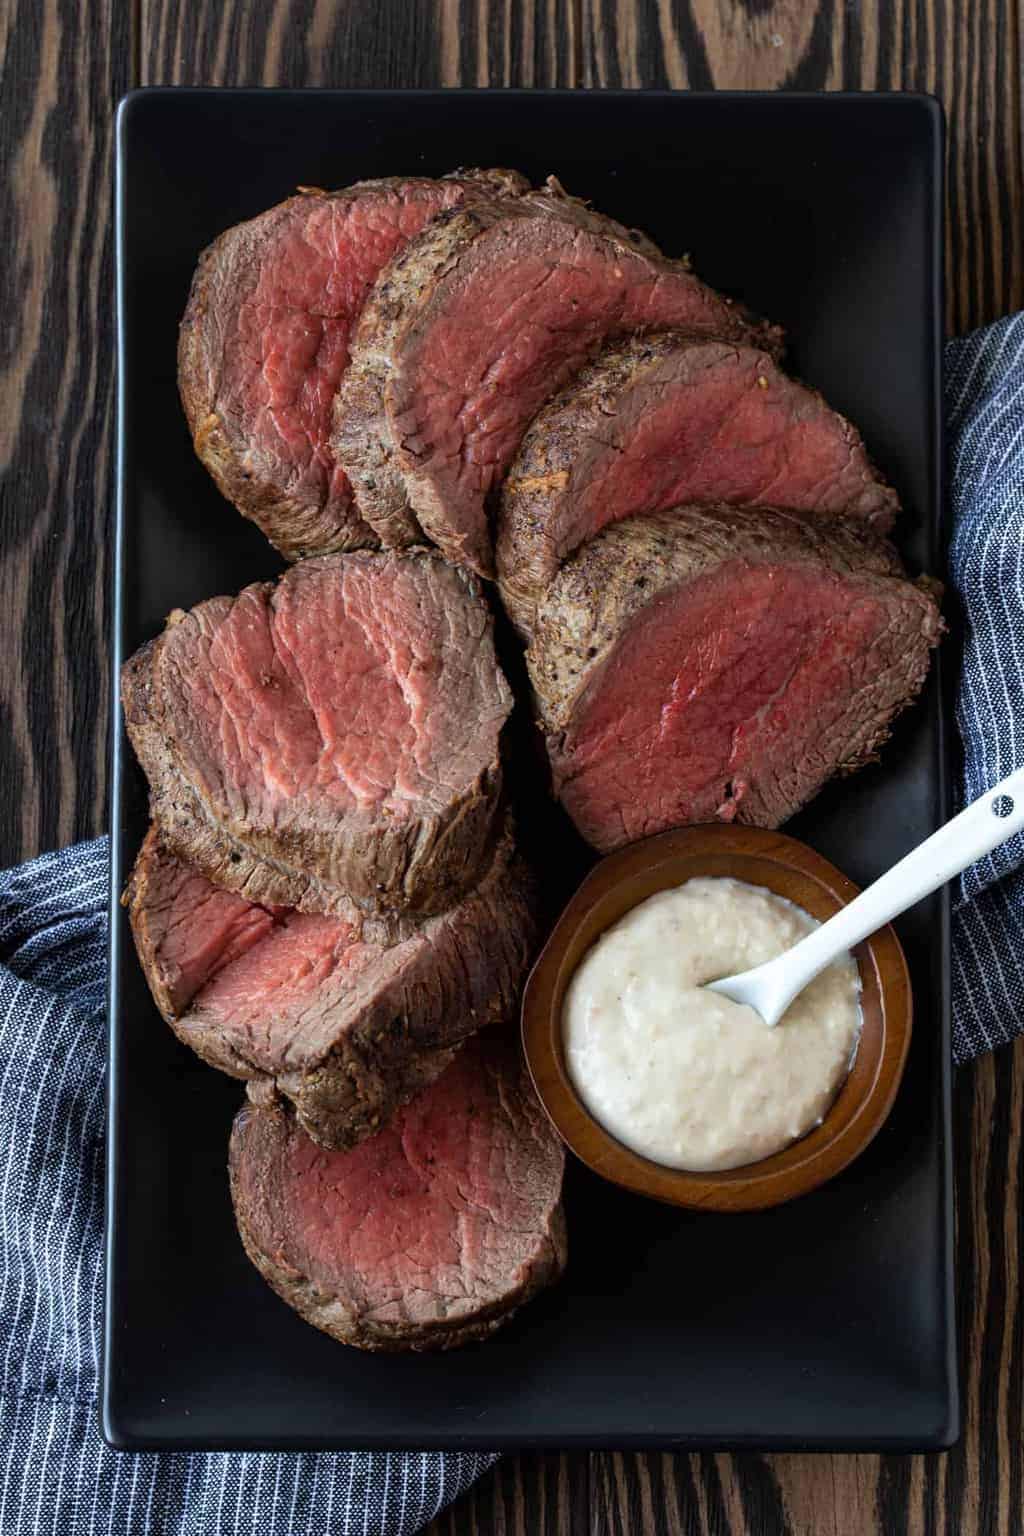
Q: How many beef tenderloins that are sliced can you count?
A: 7